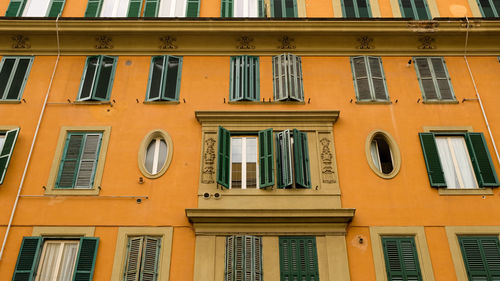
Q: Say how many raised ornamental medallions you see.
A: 7